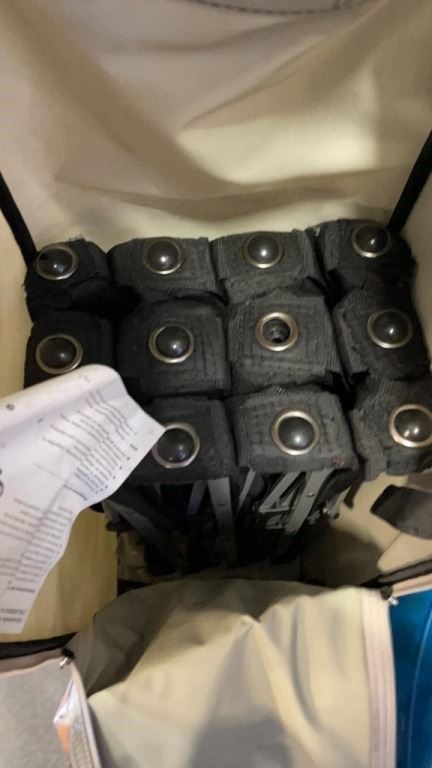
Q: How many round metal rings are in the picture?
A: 11